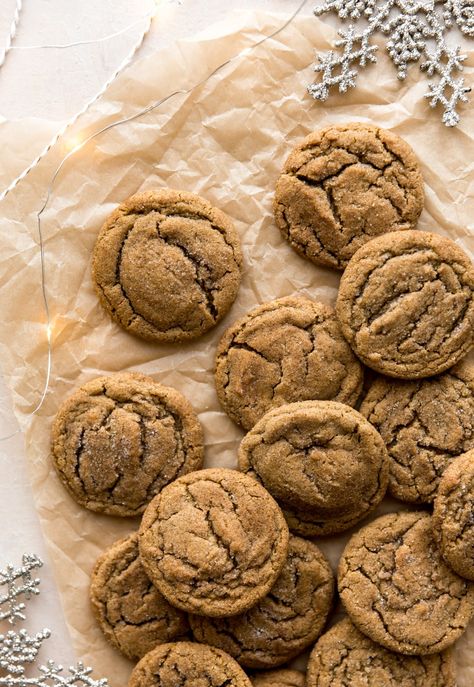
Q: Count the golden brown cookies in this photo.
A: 15